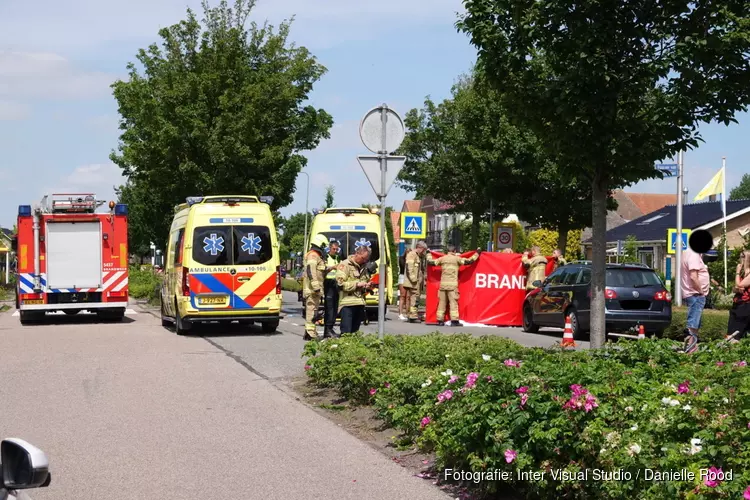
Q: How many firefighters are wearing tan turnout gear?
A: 6